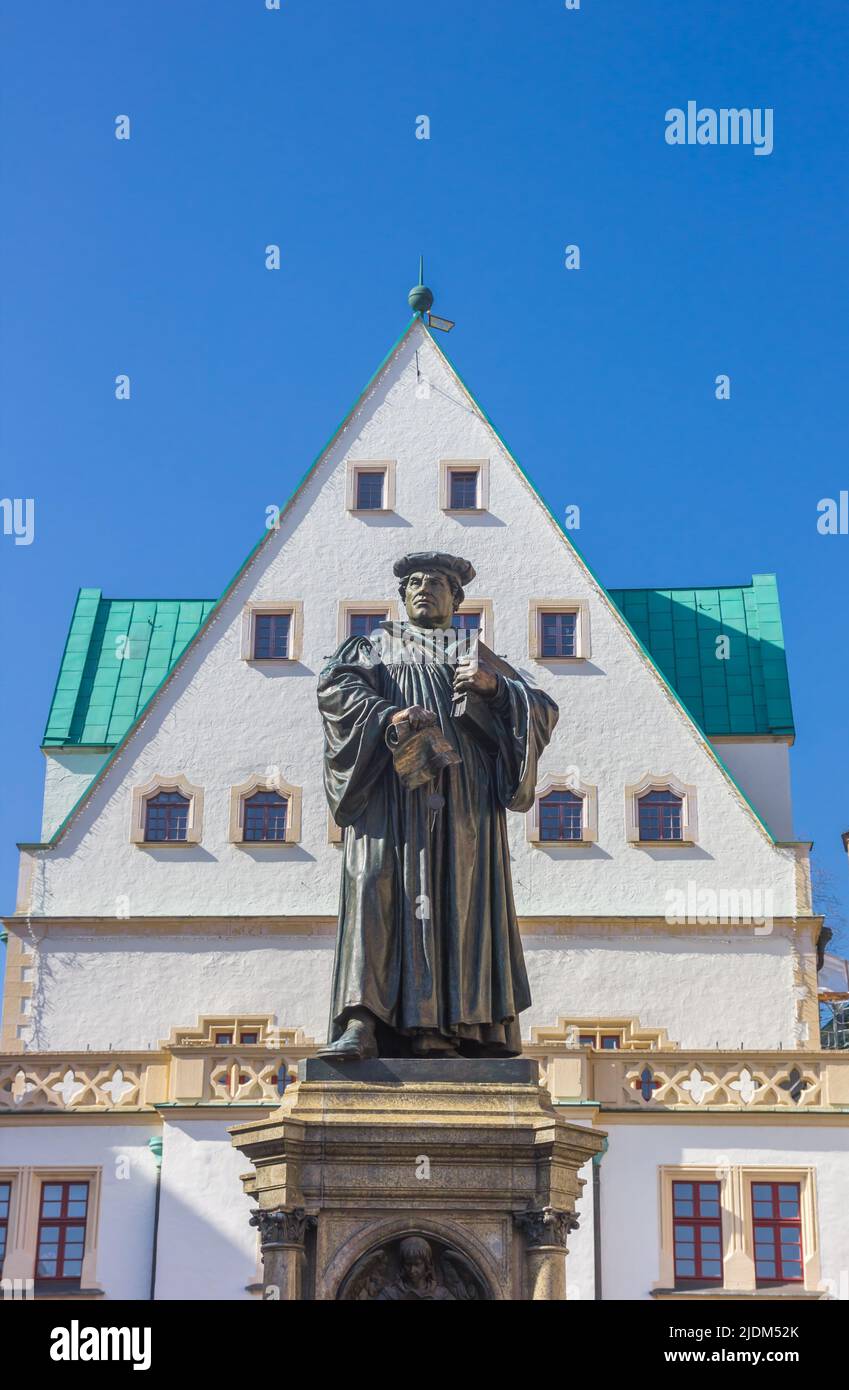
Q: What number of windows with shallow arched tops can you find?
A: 4